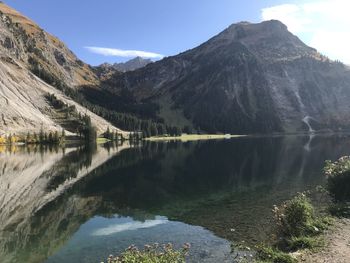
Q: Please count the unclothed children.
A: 0